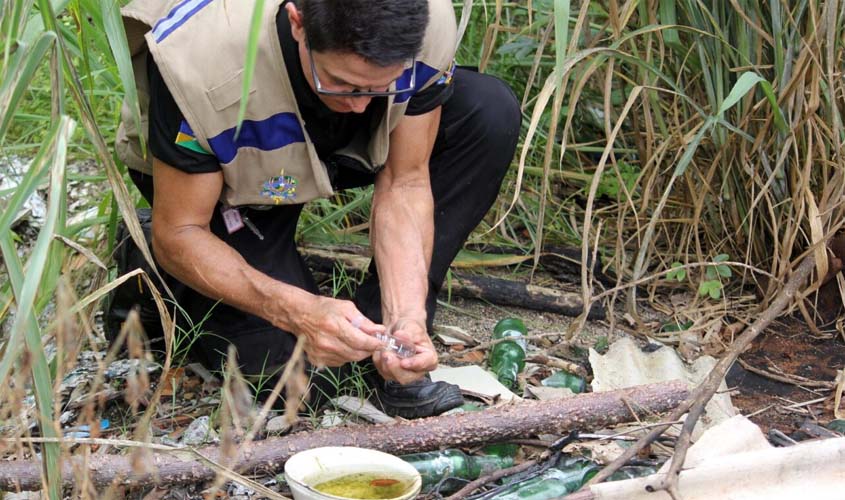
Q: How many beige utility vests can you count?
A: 1